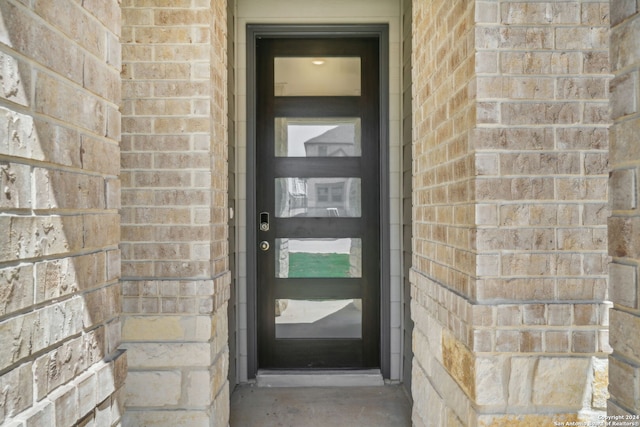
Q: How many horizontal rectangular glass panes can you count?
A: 5